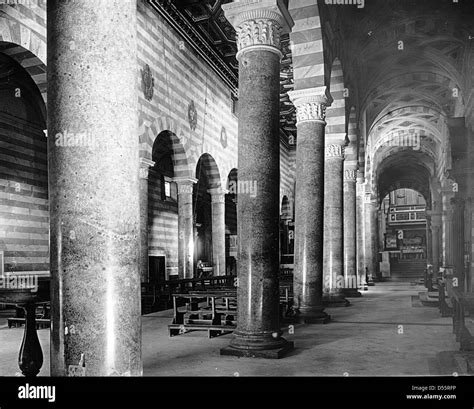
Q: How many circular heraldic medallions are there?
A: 3